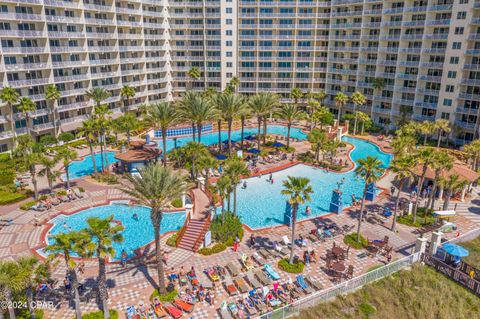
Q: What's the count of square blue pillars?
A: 3